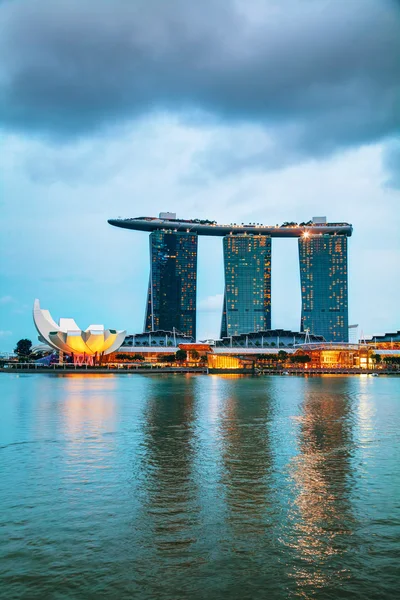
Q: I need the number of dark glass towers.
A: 3